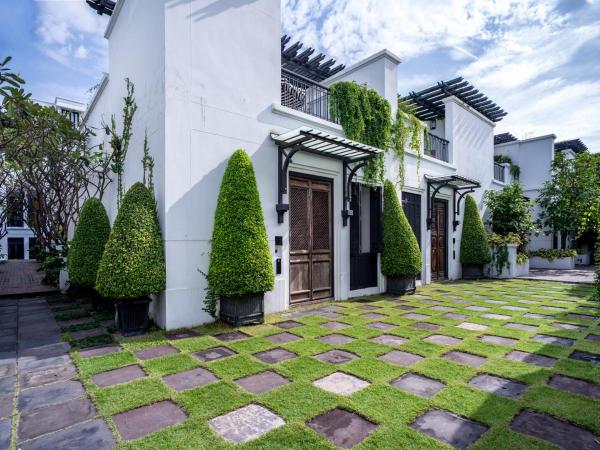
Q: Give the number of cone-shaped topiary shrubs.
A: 5